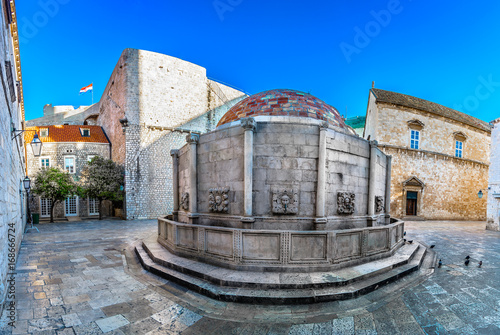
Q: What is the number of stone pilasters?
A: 6